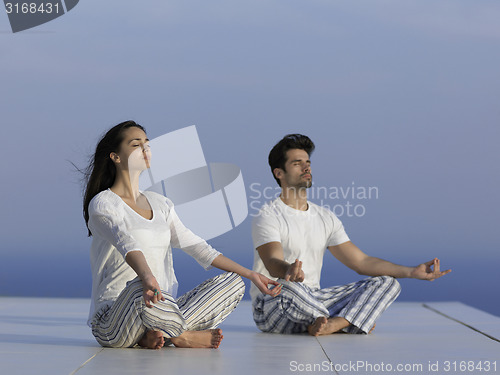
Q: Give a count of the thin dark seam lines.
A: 3